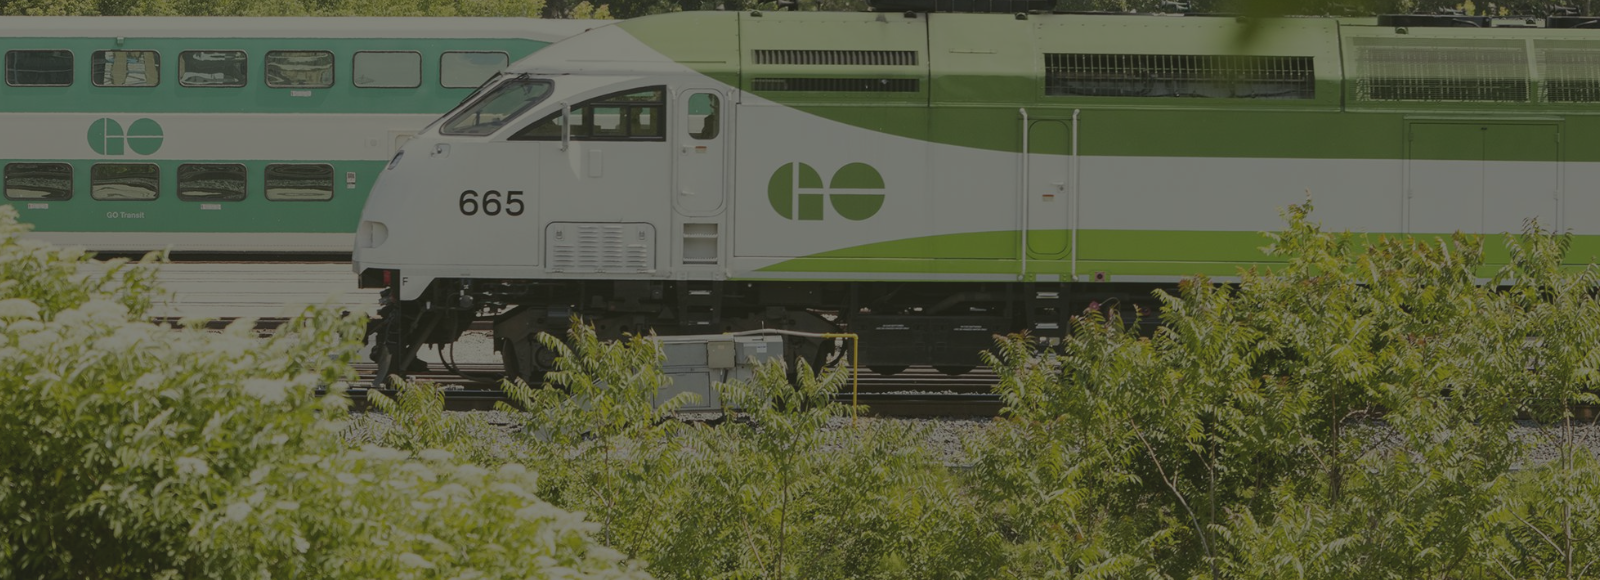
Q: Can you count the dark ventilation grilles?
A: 3